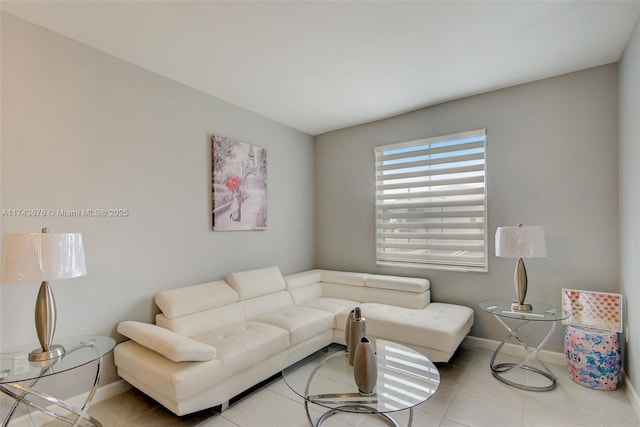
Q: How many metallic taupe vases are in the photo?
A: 3